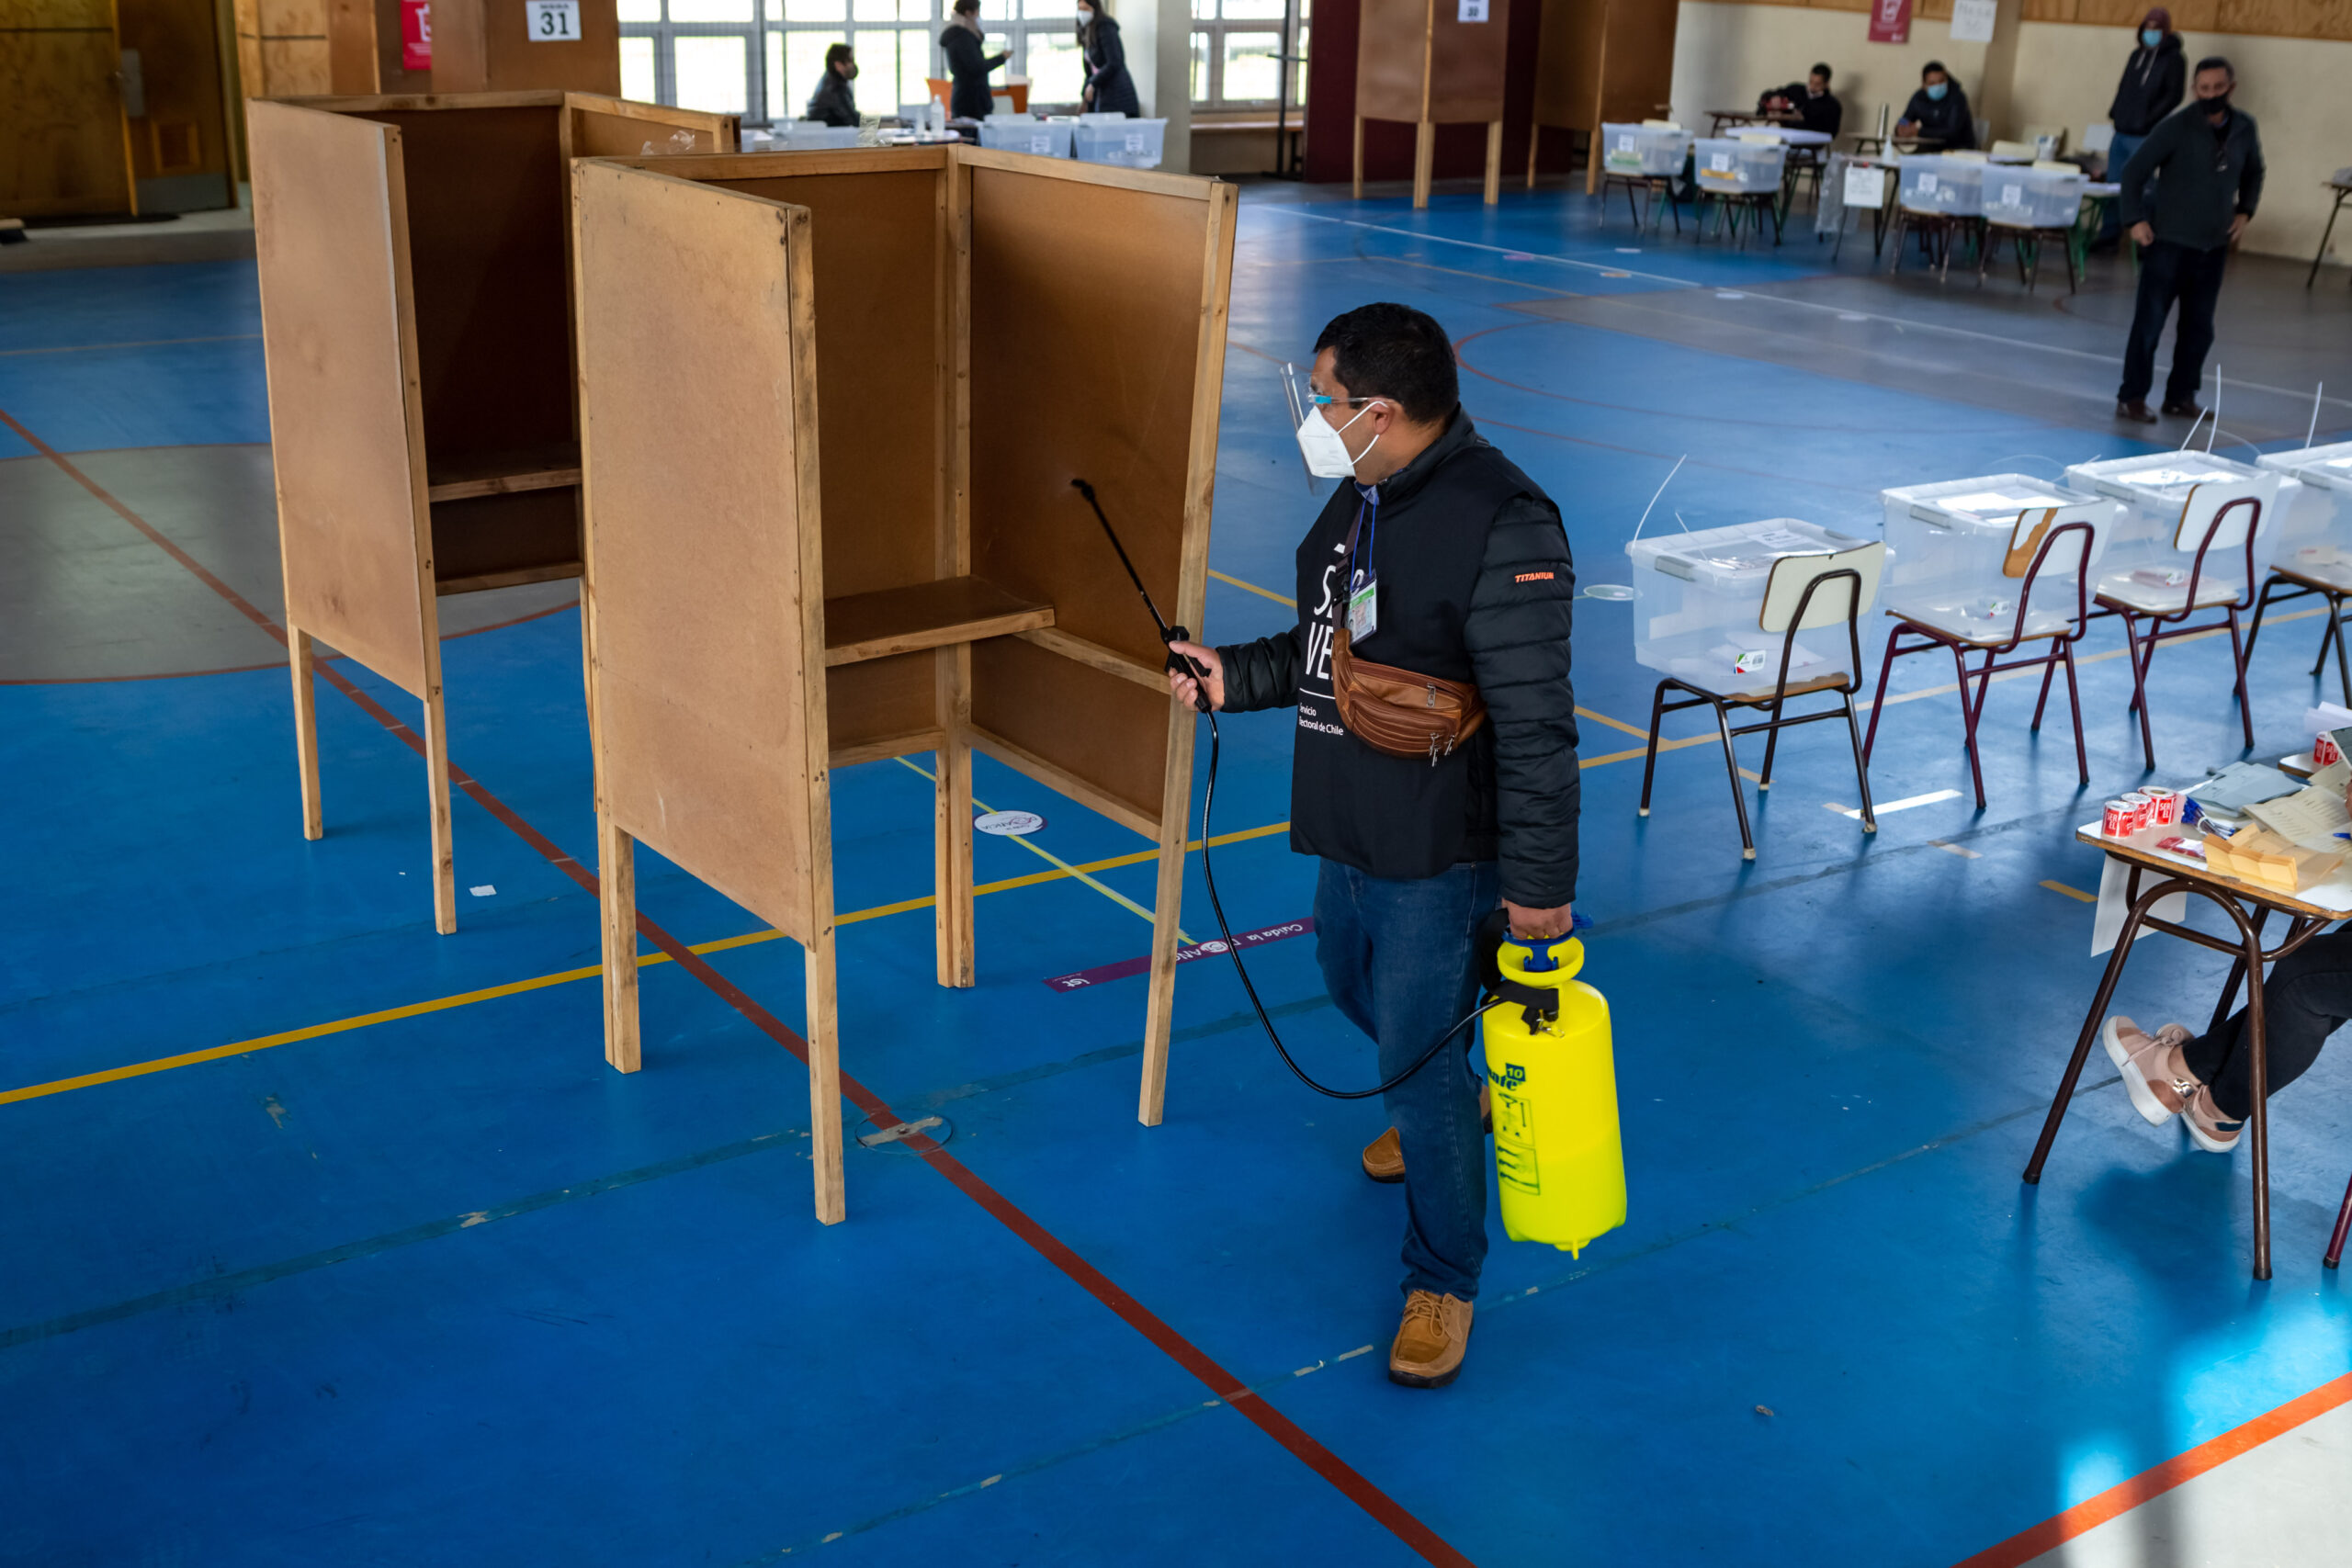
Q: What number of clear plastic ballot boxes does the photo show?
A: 11